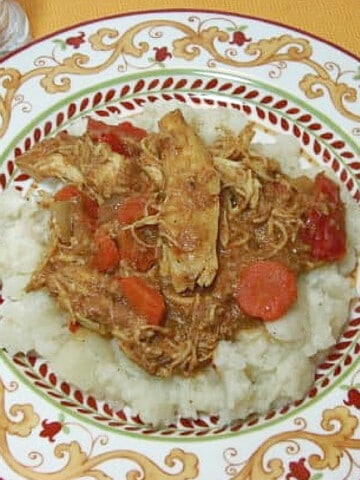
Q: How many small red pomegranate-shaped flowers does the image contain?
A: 6